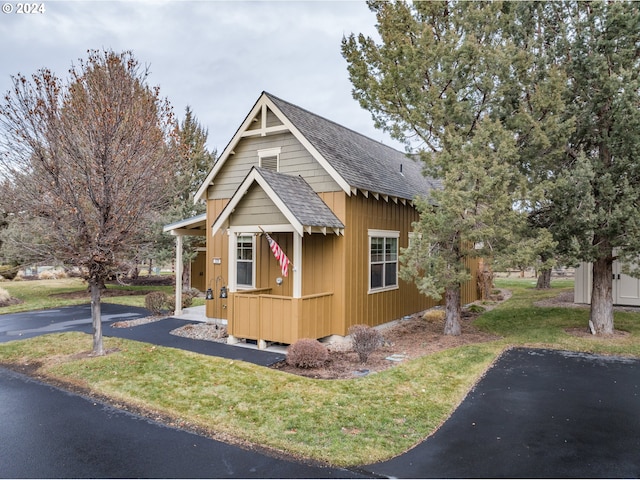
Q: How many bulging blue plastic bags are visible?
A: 0